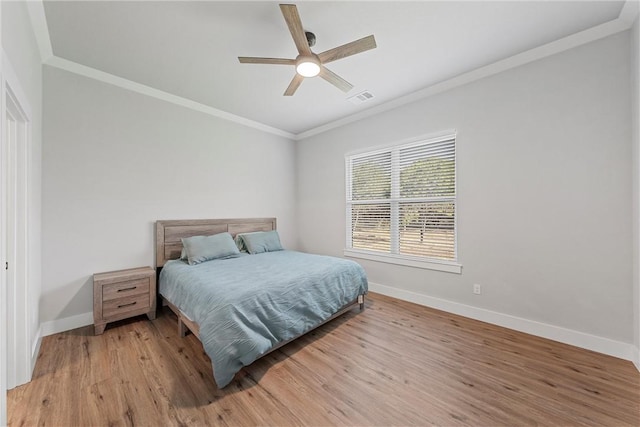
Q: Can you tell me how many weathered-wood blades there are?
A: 5